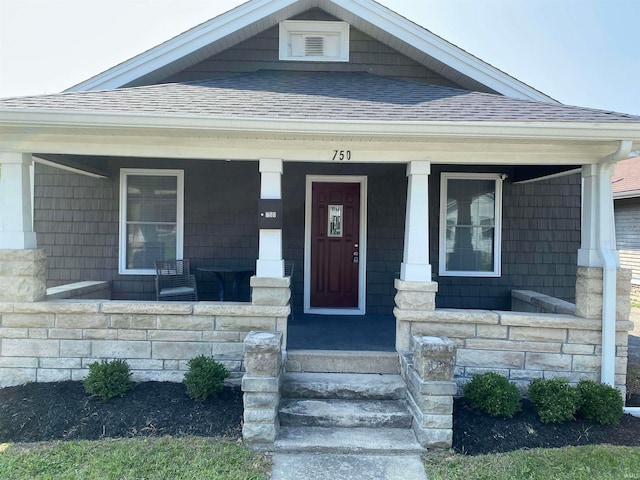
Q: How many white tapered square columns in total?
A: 4